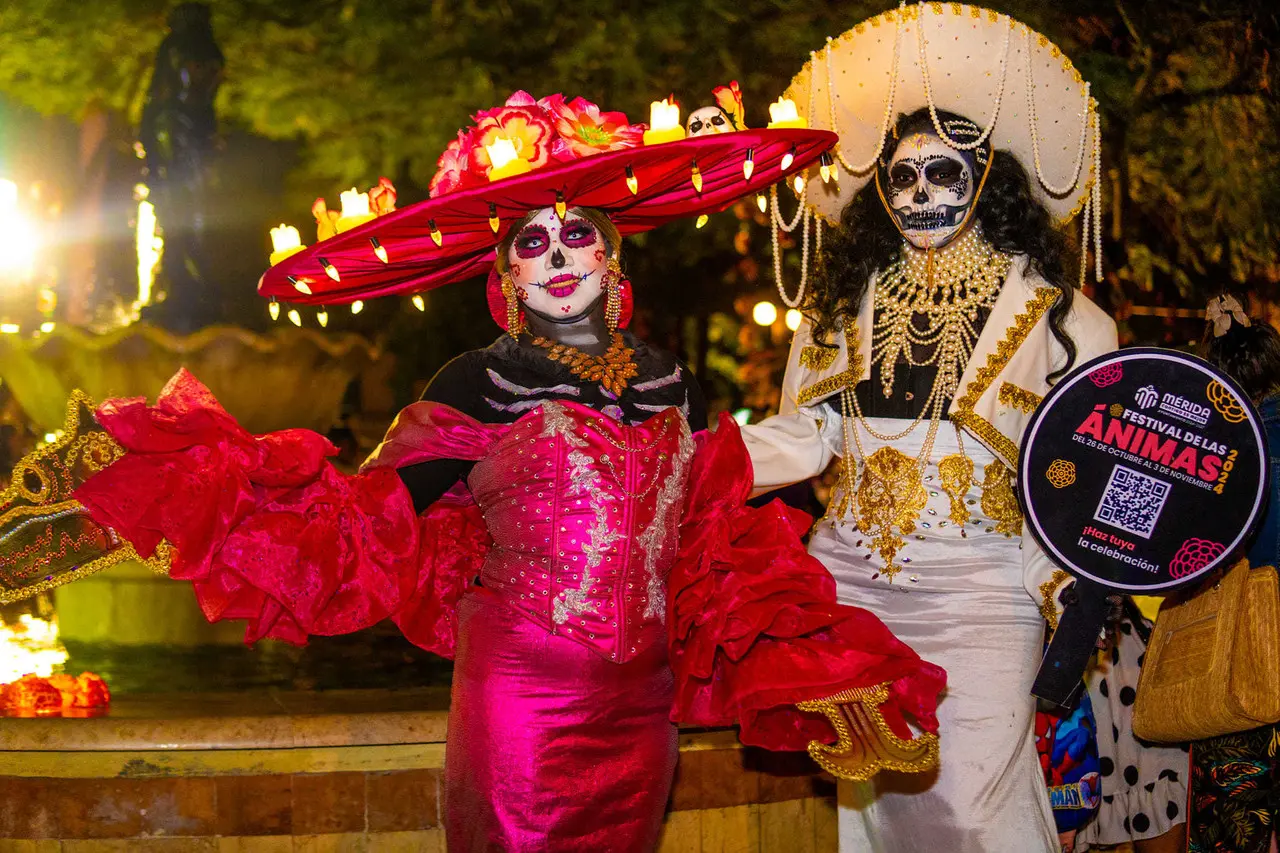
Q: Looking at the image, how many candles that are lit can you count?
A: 5